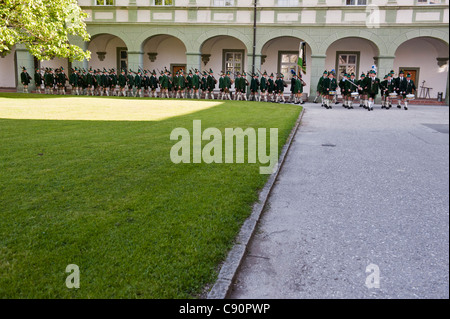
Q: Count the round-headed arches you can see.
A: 6